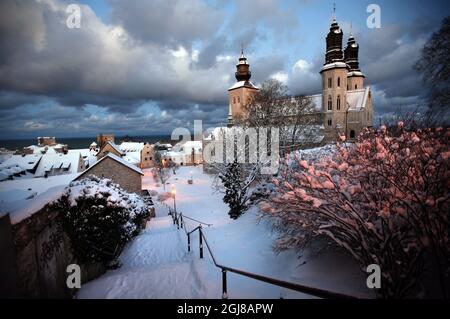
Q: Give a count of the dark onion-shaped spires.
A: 3